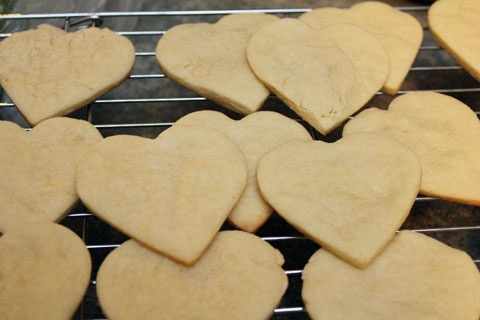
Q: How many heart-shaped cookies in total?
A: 13